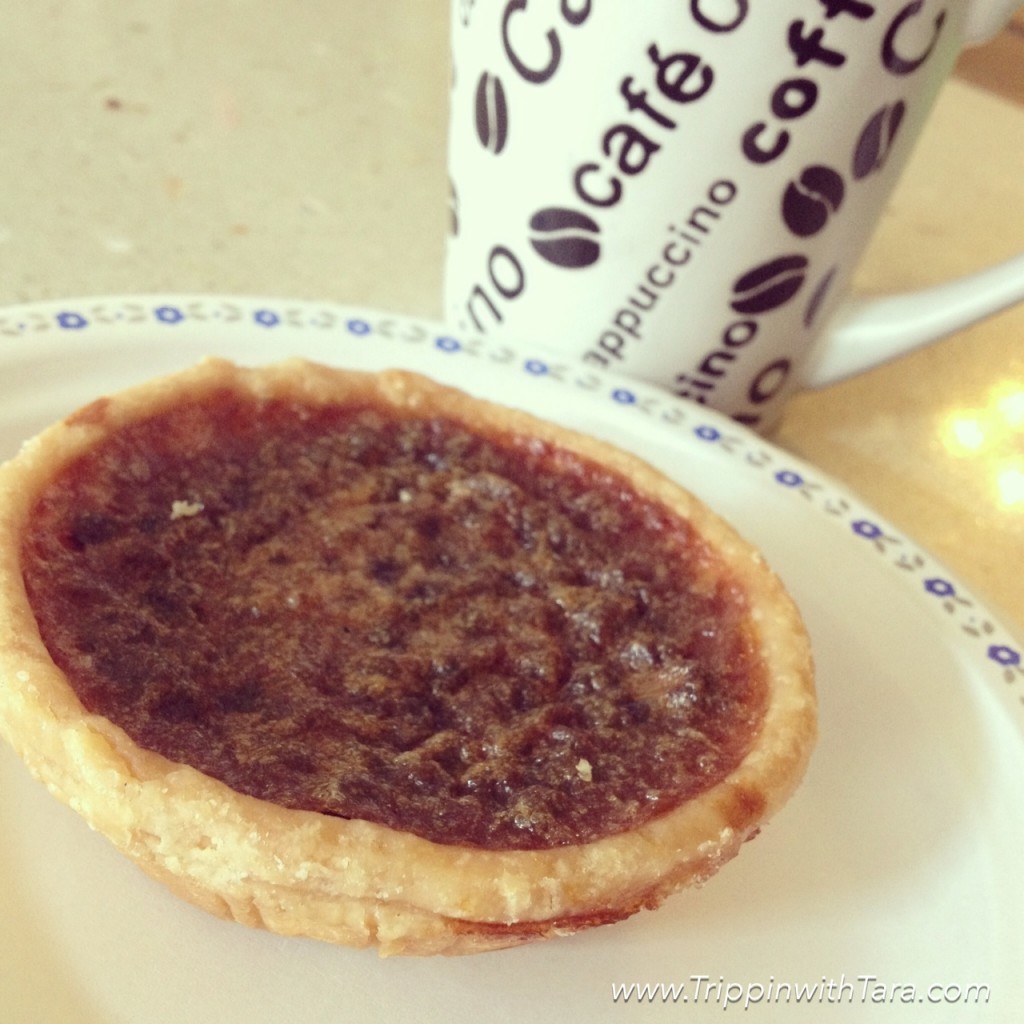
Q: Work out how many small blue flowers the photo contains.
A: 12